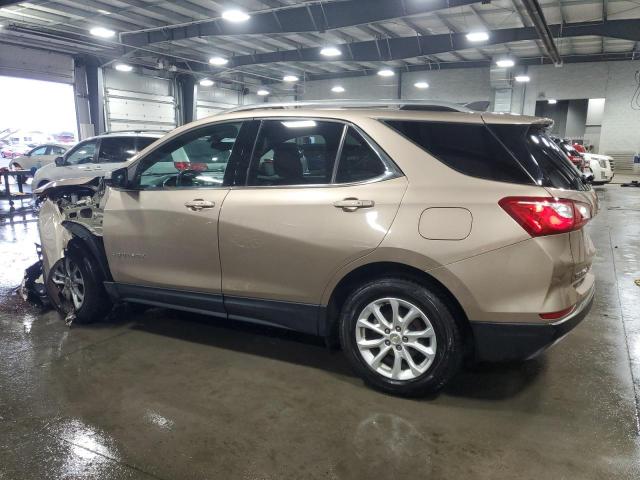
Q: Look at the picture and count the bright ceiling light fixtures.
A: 14